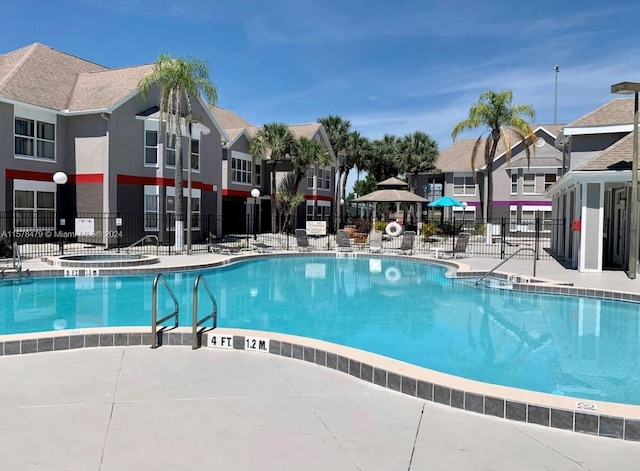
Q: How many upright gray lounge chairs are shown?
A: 5